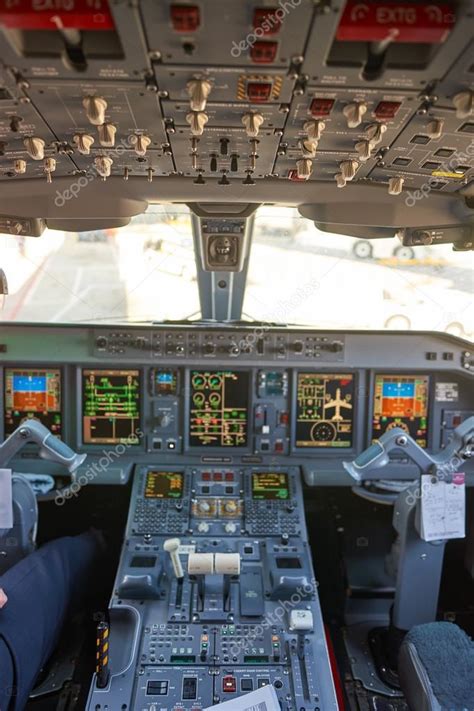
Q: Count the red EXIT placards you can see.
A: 2